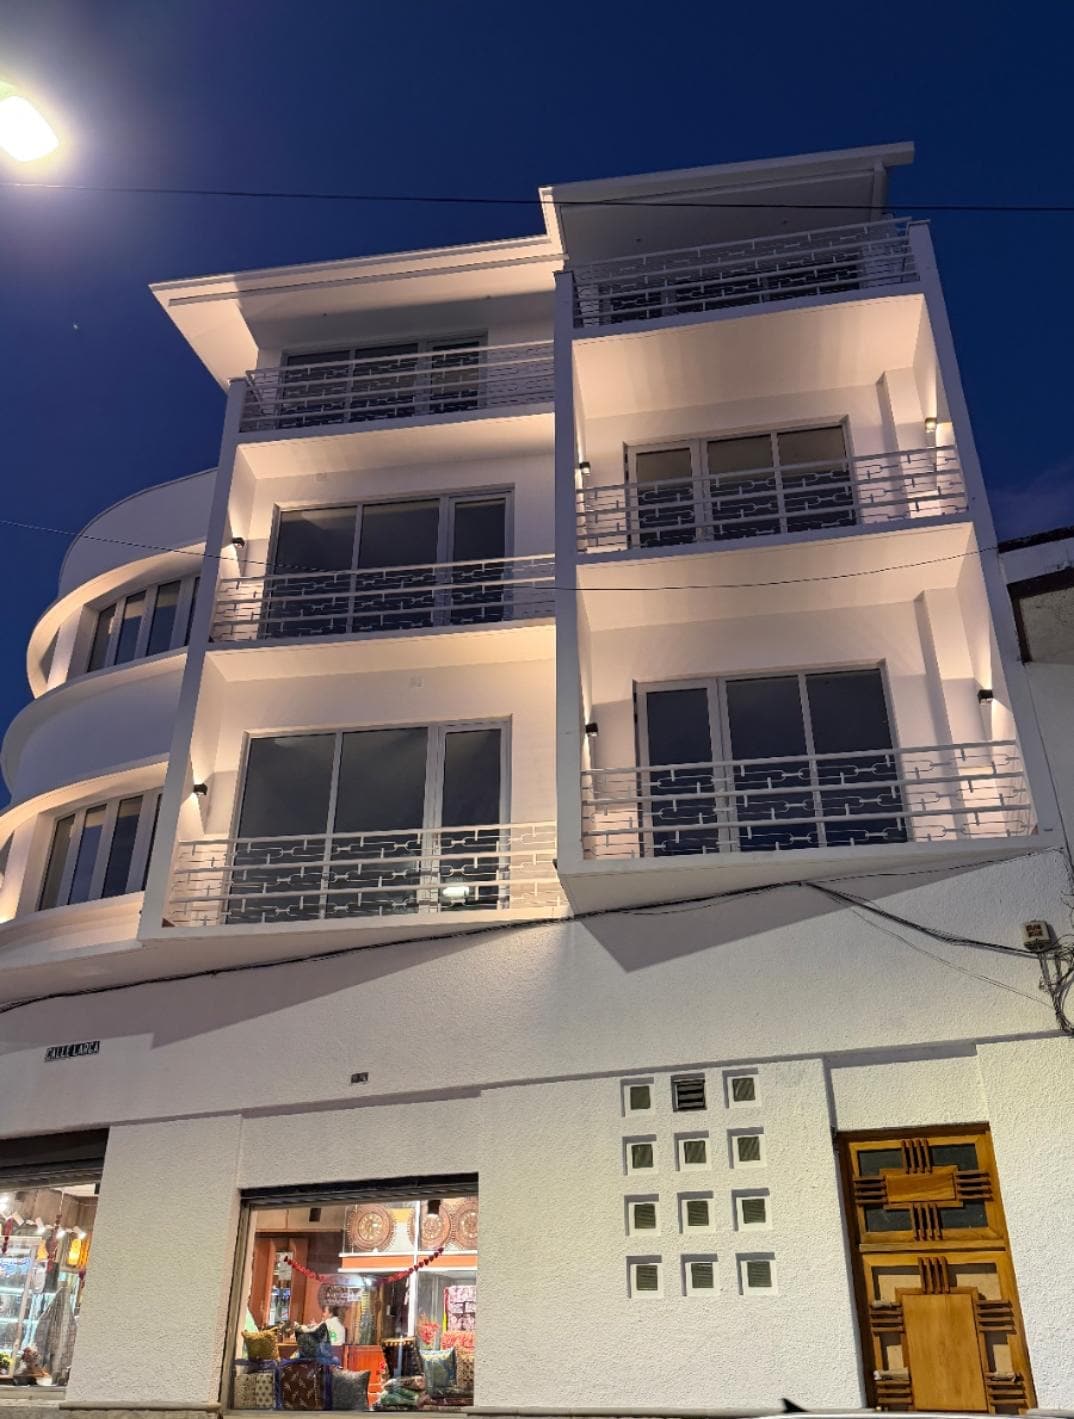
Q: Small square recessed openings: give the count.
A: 12